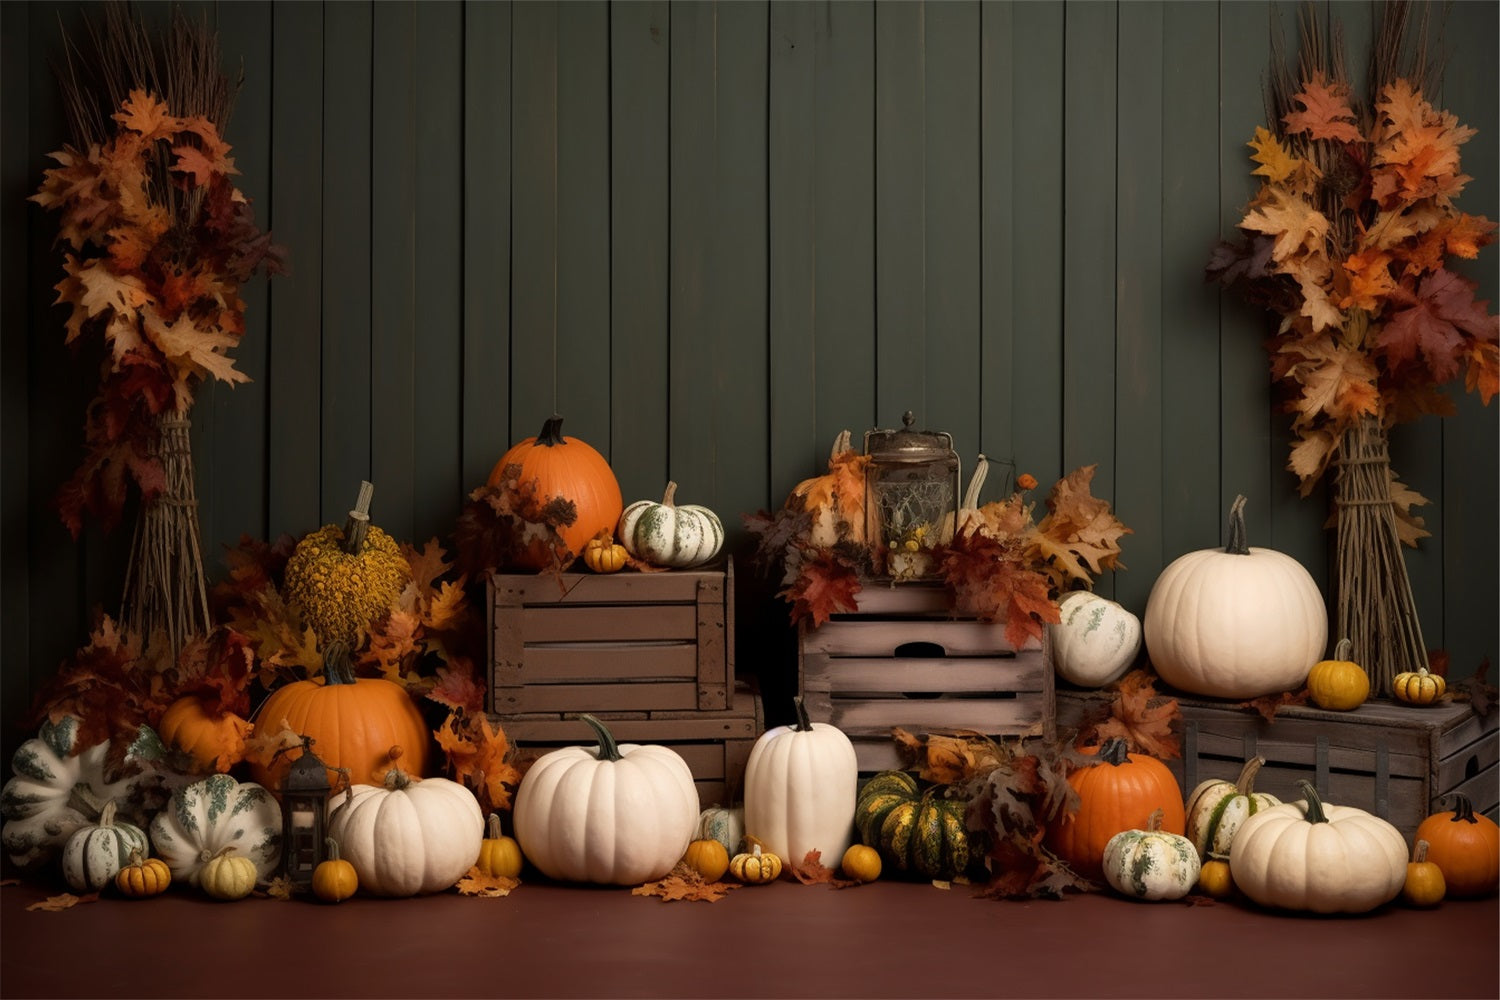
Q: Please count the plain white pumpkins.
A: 5